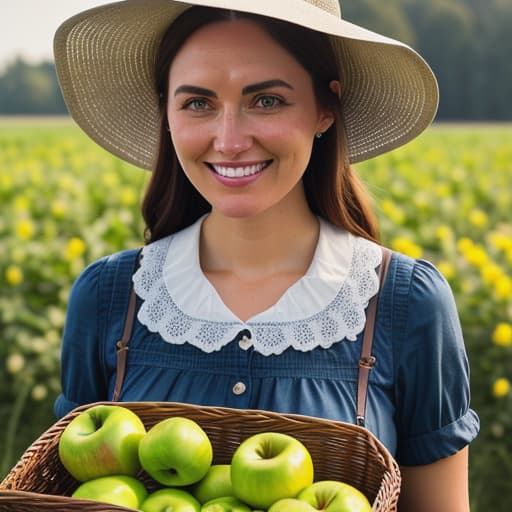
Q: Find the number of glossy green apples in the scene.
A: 9